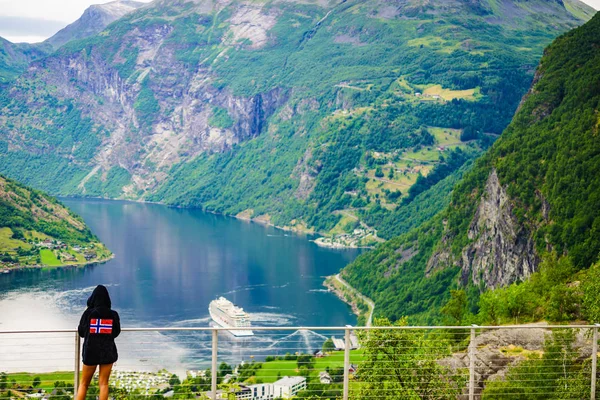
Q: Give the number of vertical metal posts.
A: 5